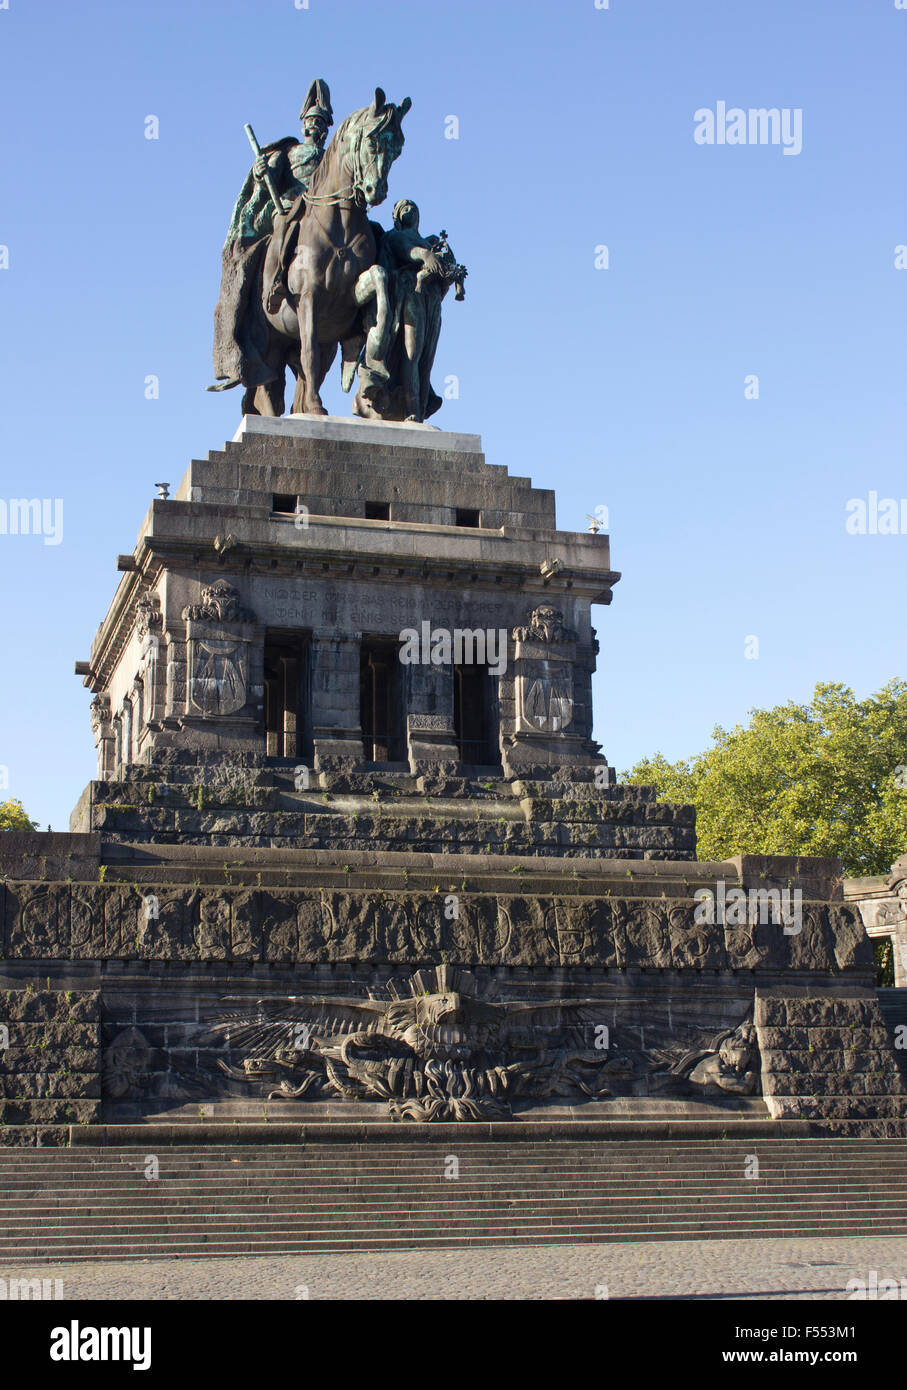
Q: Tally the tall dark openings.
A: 3